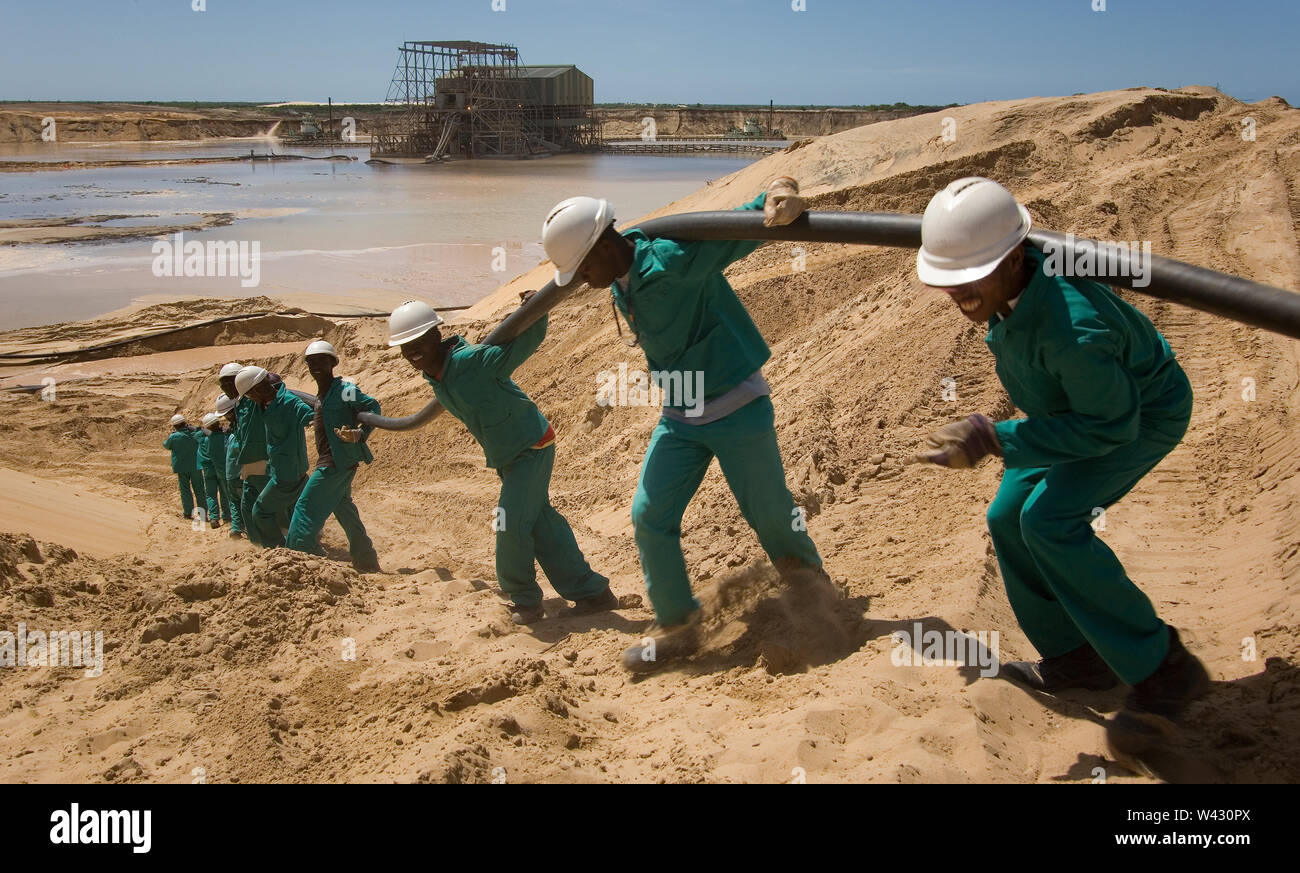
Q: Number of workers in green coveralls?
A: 9